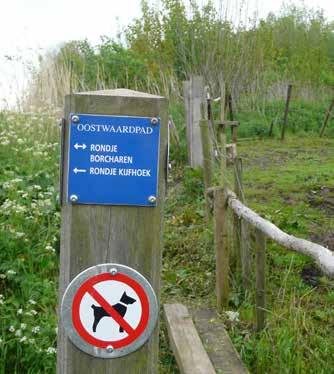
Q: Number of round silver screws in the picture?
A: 6